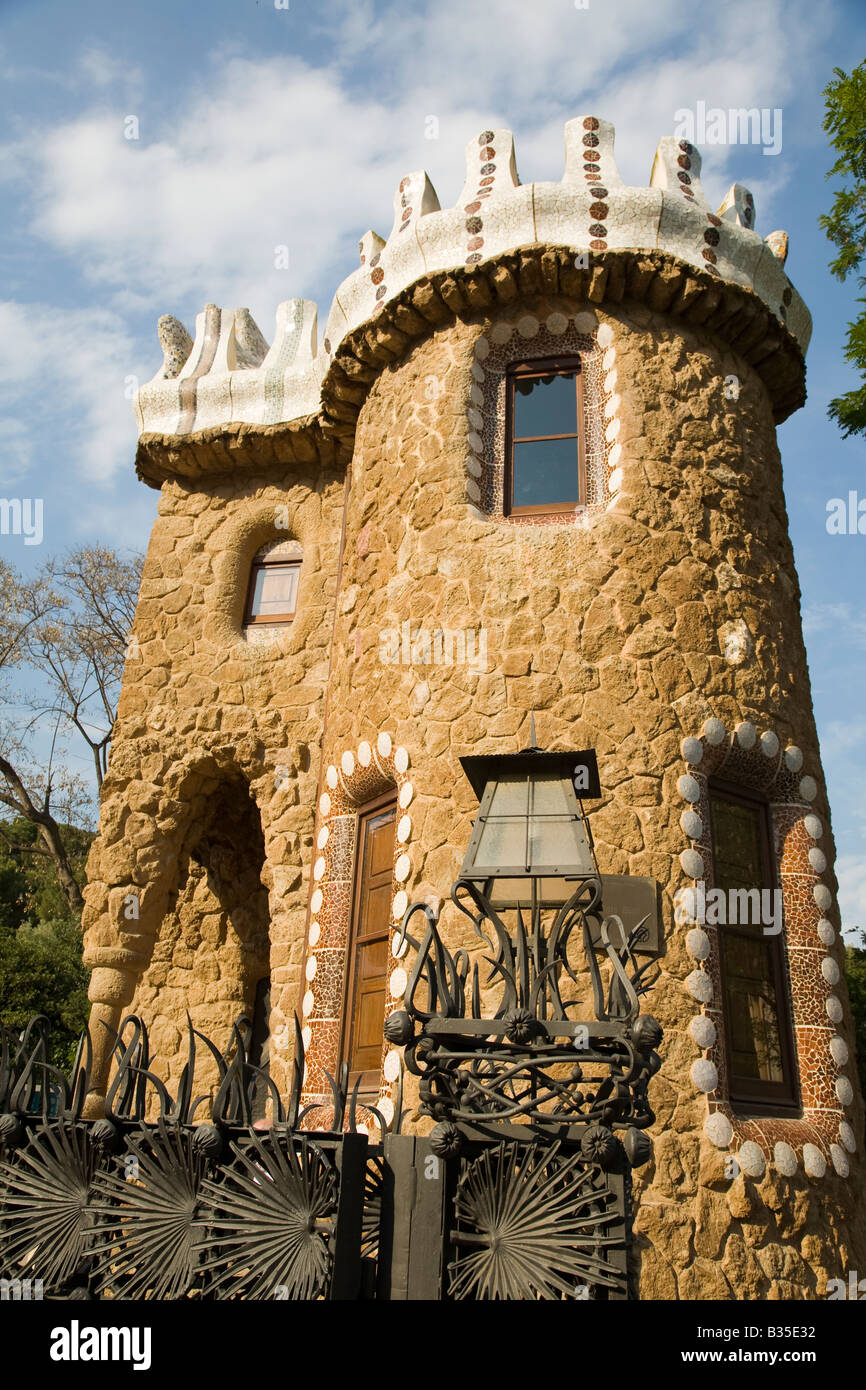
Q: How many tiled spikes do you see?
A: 11